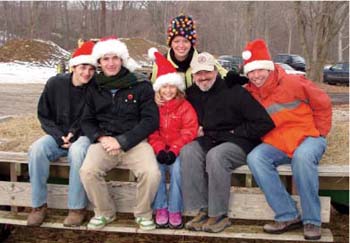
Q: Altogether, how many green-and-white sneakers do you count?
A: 2